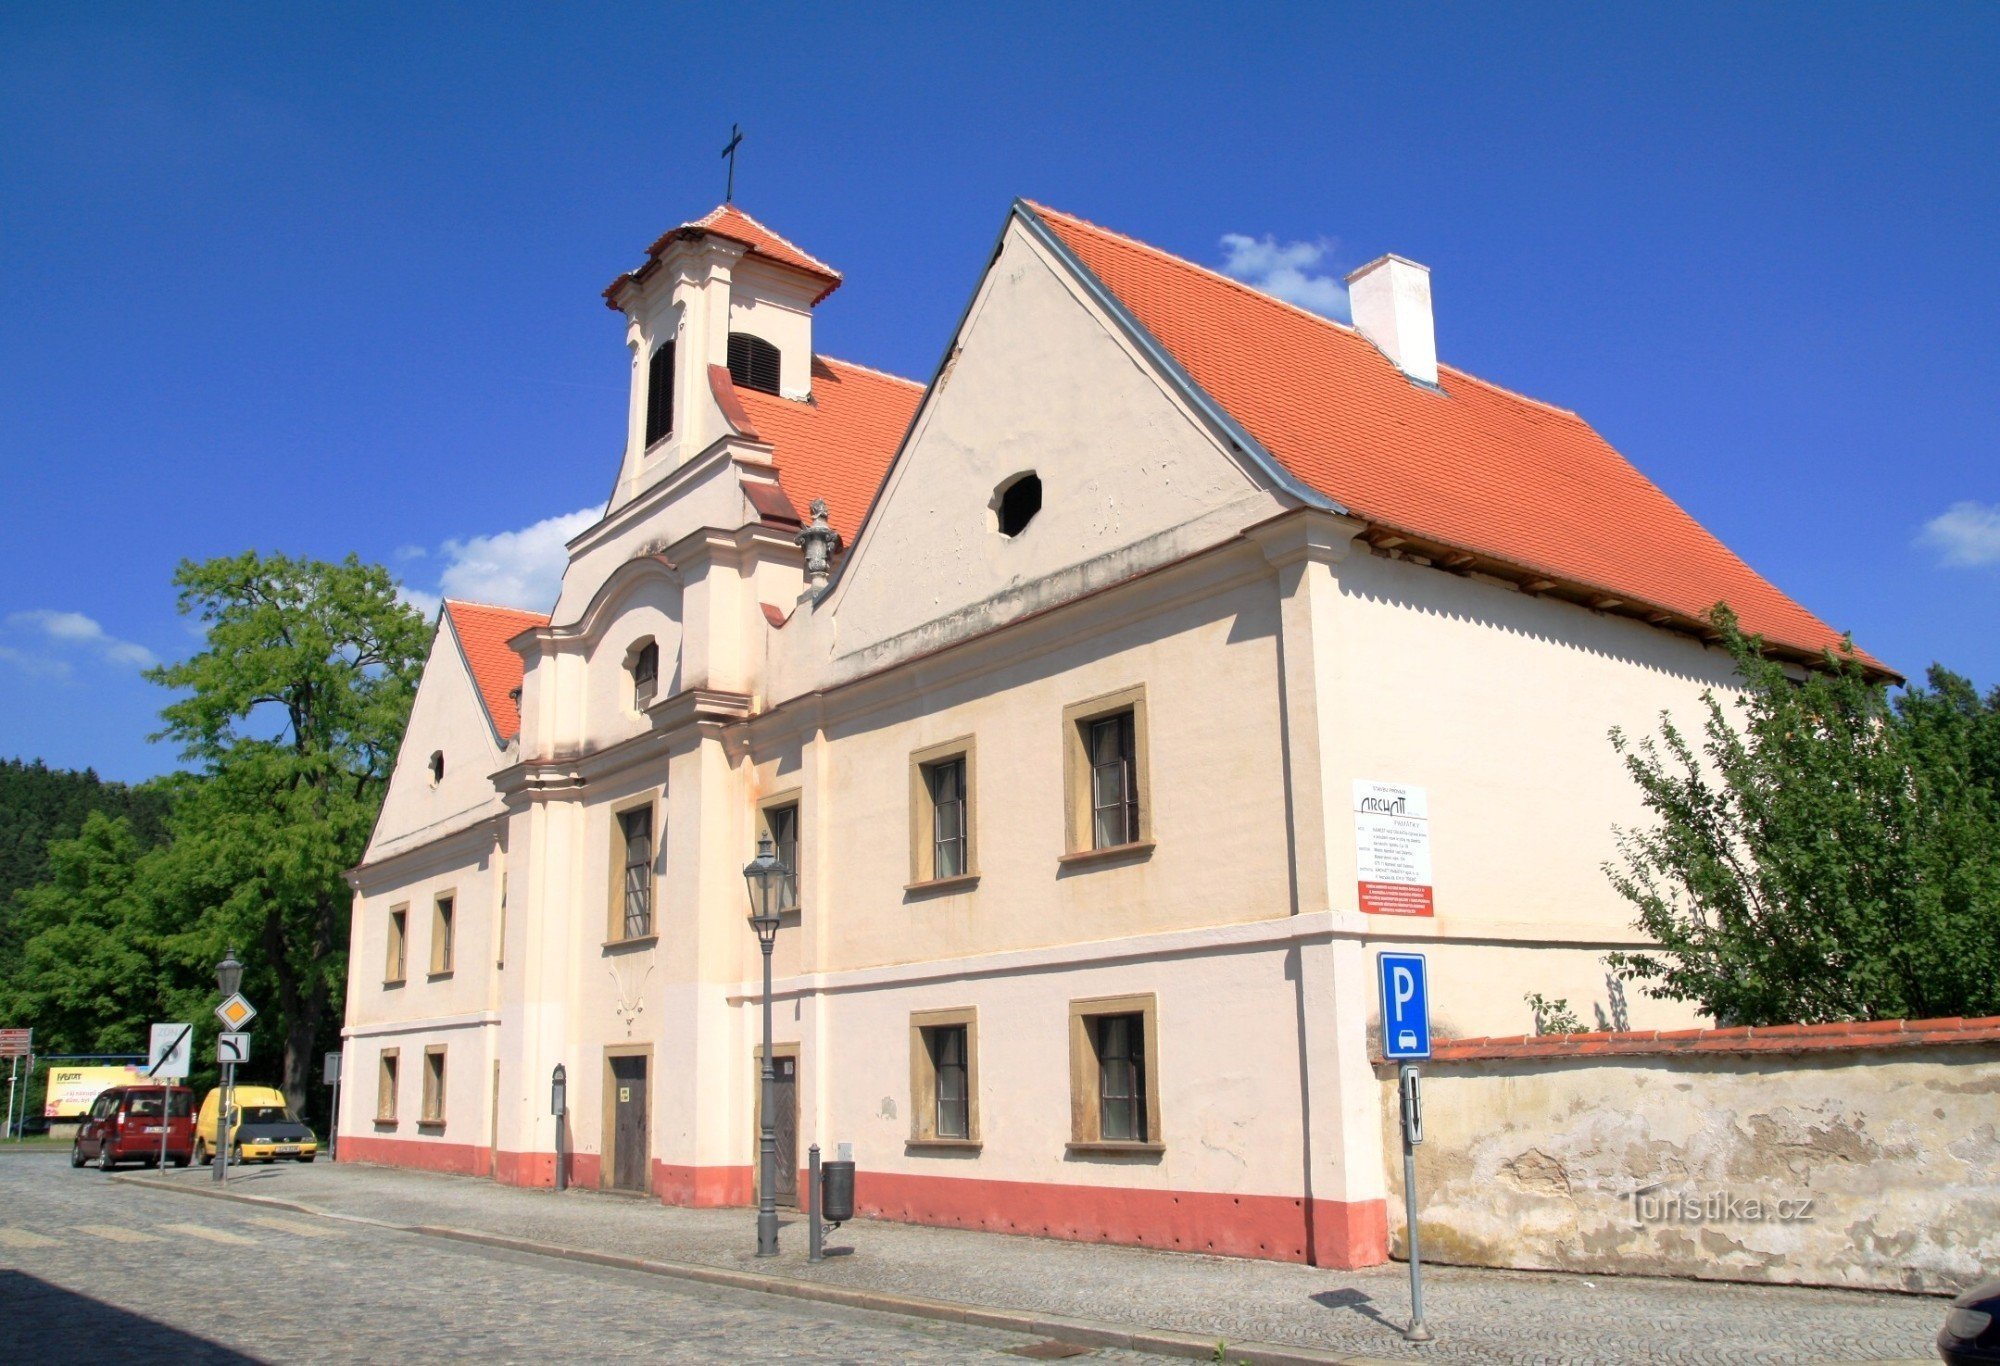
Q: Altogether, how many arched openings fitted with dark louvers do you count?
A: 2